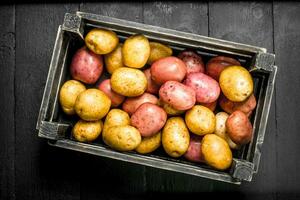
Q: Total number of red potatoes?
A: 14